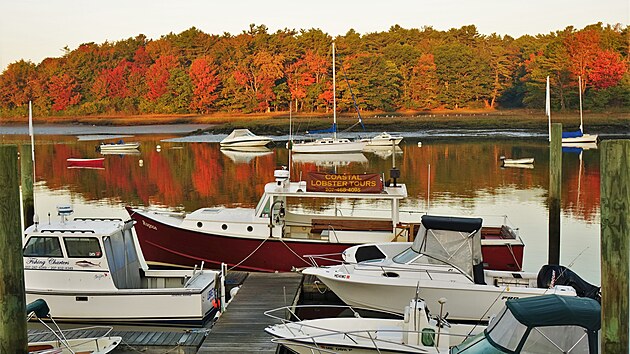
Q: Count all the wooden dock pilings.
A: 4